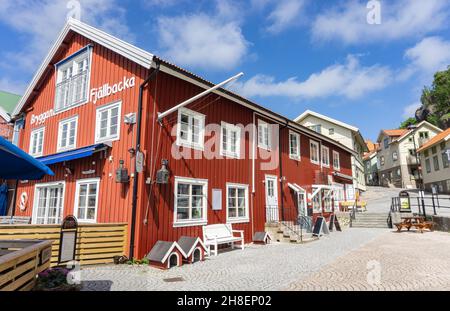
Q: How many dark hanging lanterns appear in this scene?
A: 2